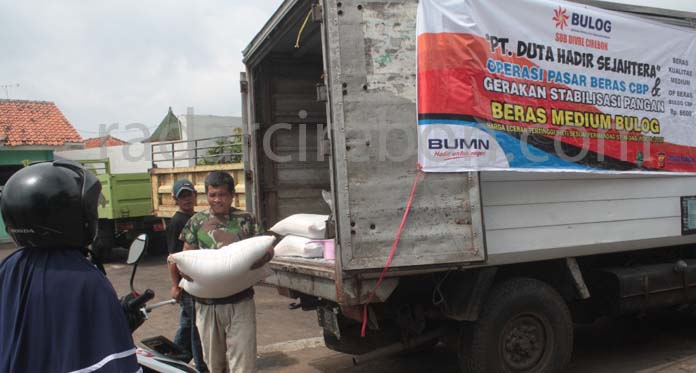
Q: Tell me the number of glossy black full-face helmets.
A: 1